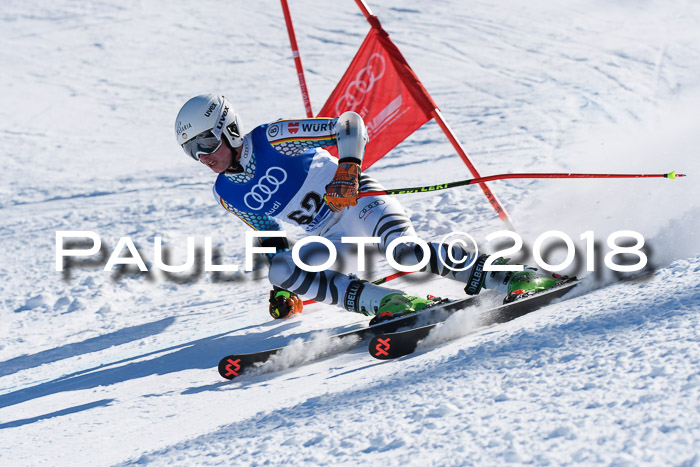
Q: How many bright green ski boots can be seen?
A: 2